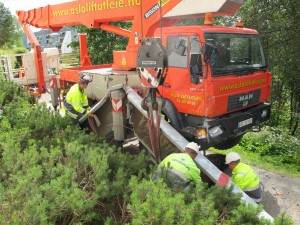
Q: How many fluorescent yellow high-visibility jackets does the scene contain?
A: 3